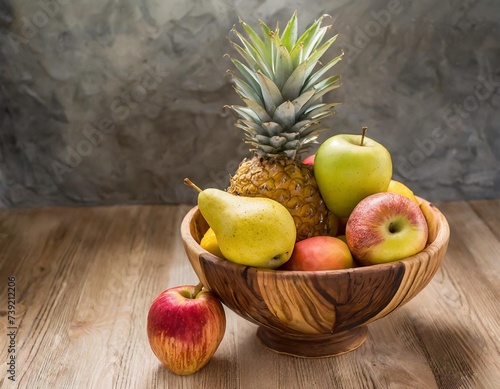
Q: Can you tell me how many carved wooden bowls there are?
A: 1